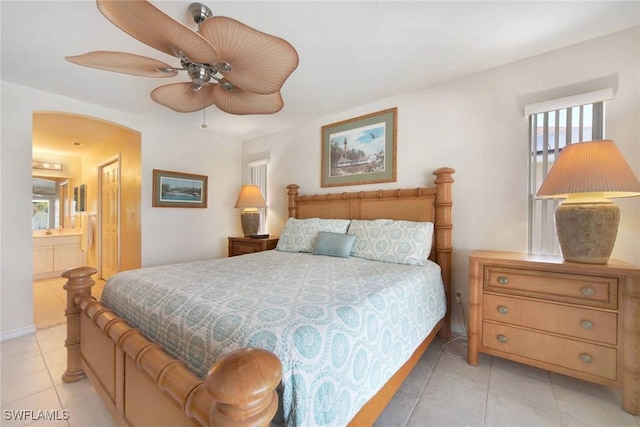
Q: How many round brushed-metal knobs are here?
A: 6